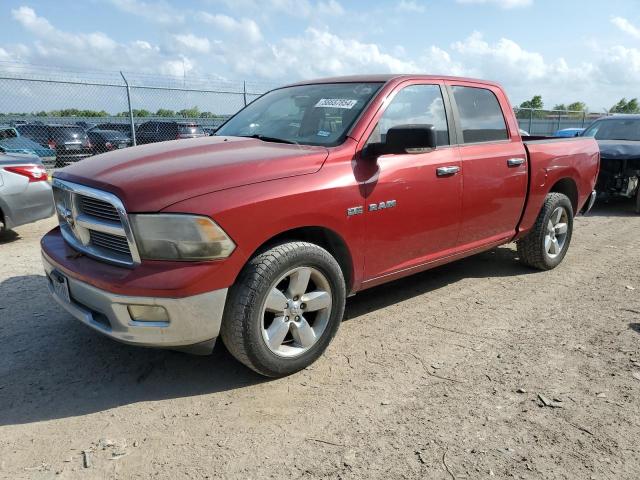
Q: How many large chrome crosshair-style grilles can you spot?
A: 1